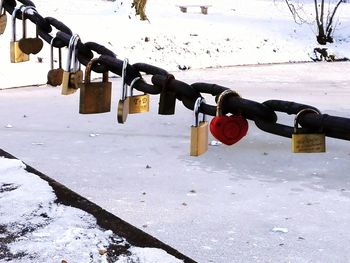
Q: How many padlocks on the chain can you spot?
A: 13